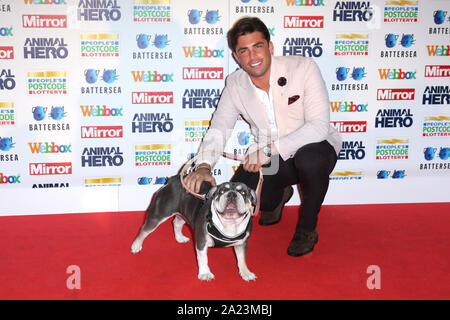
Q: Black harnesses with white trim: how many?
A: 1